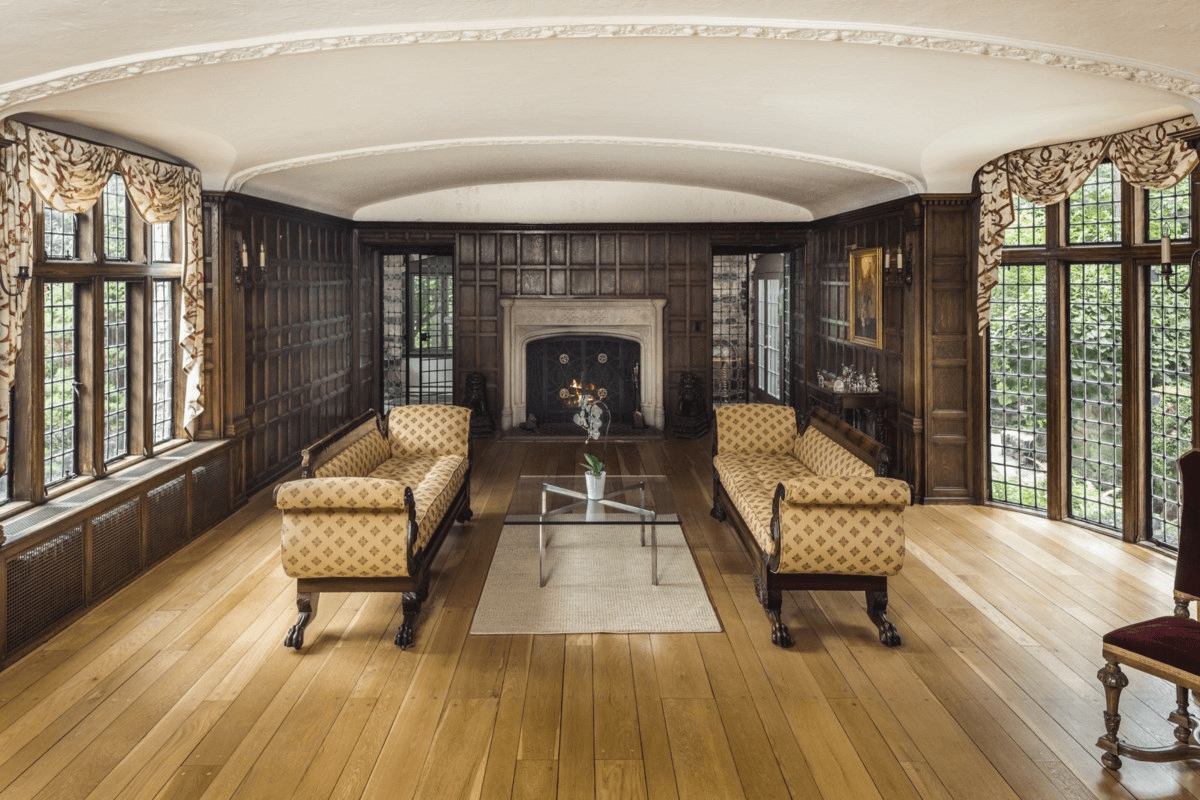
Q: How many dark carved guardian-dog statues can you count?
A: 2